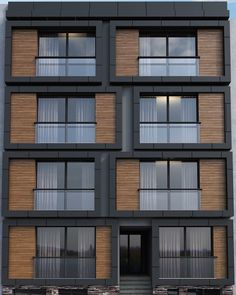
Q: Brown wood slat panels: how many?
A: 12